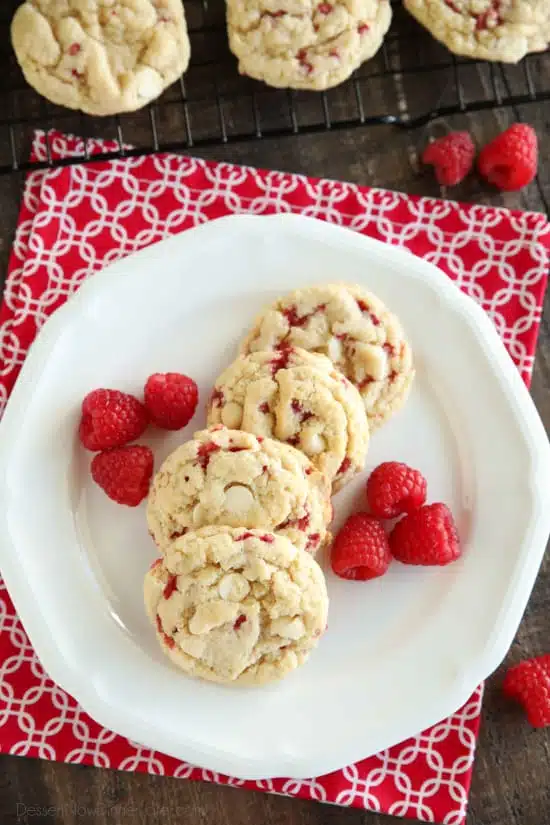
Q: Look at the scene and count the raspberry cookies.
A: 7